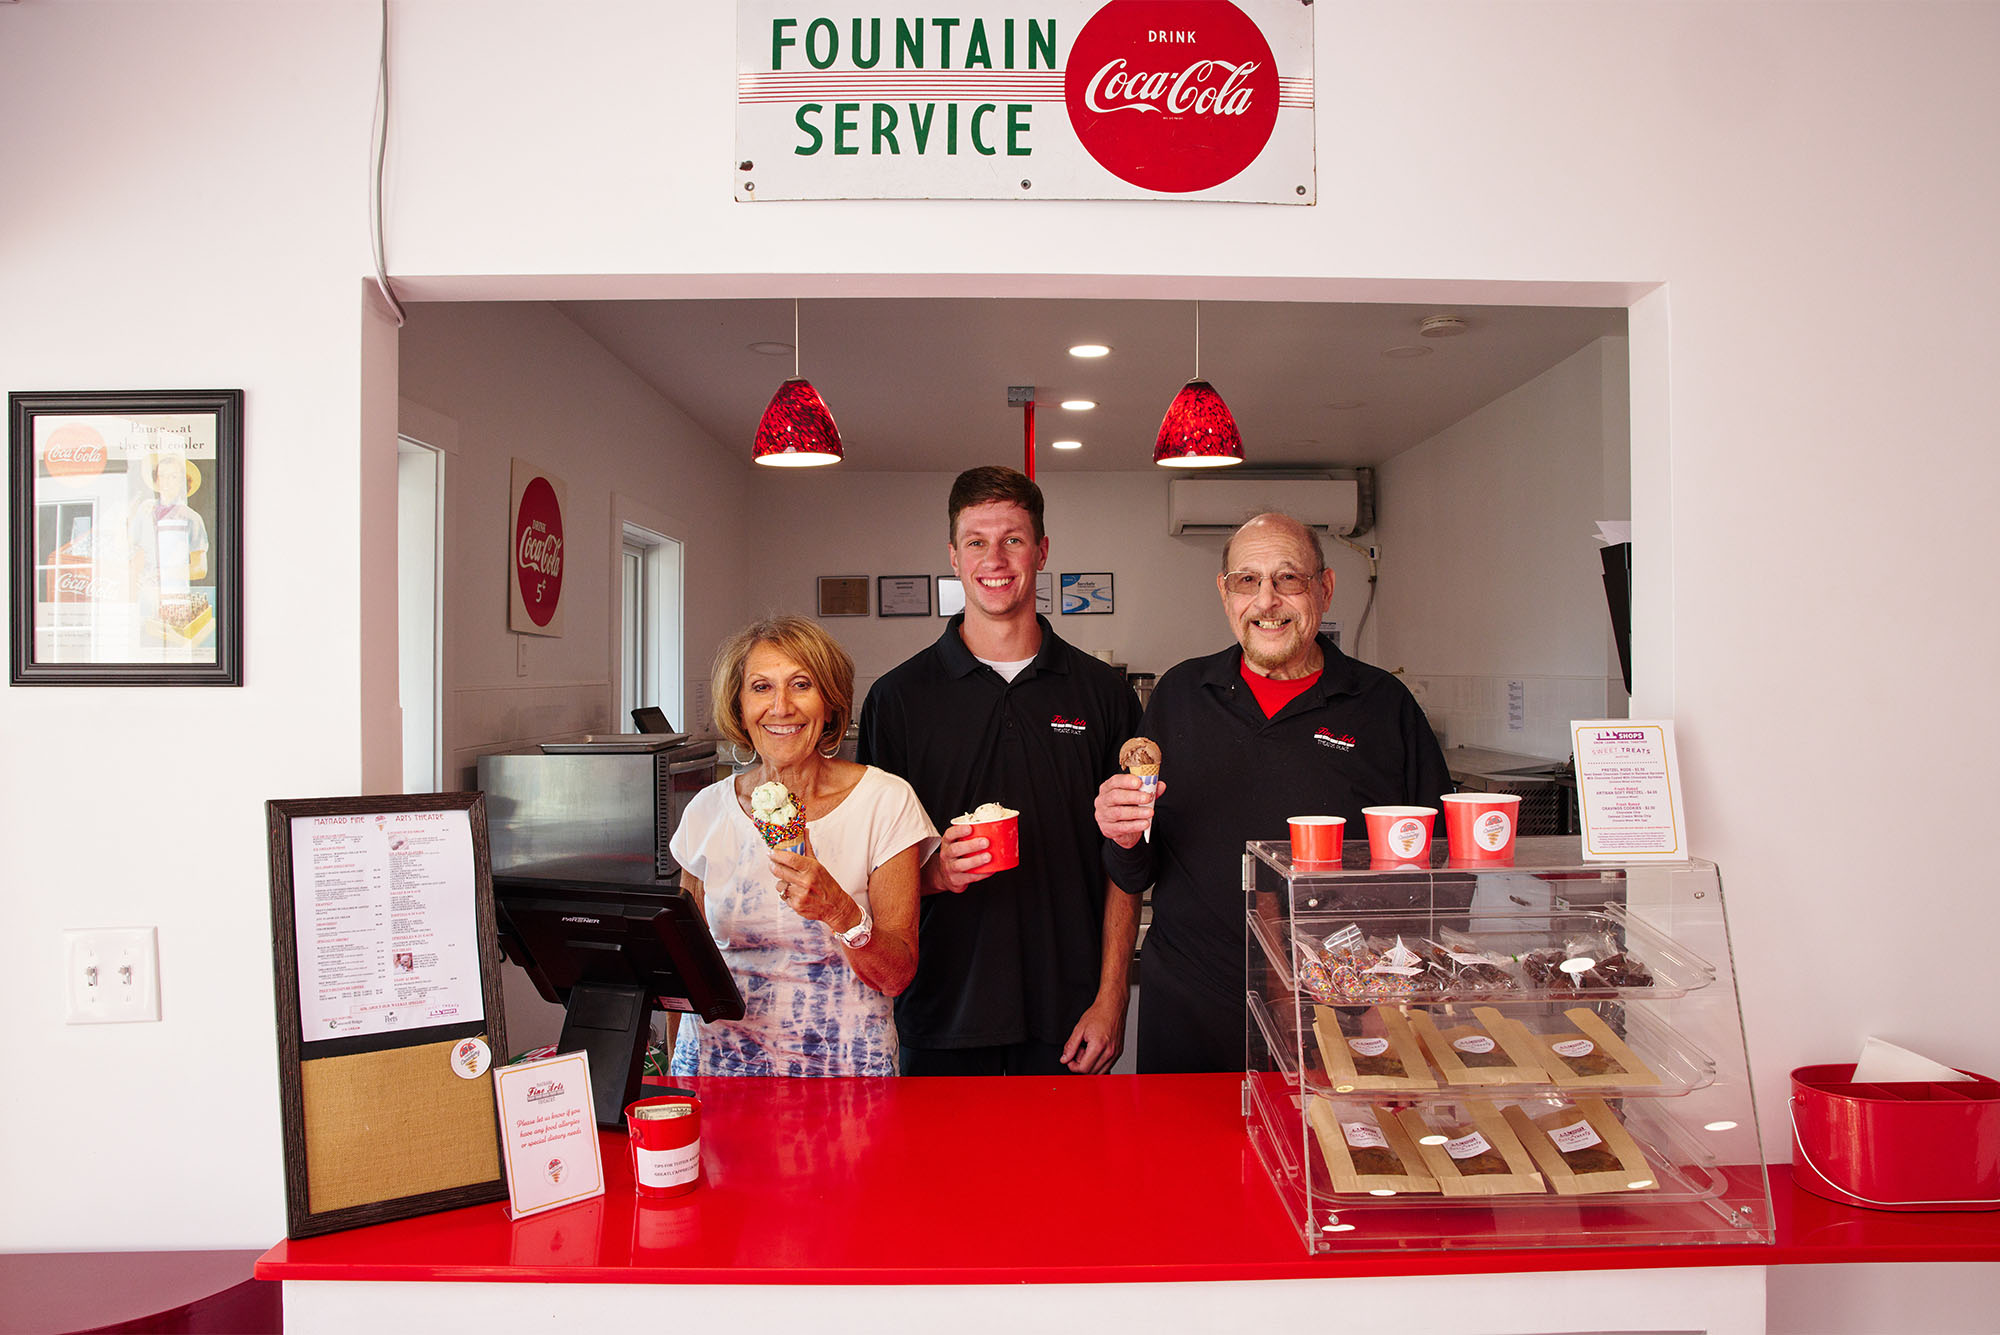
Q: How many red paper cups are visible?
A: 4